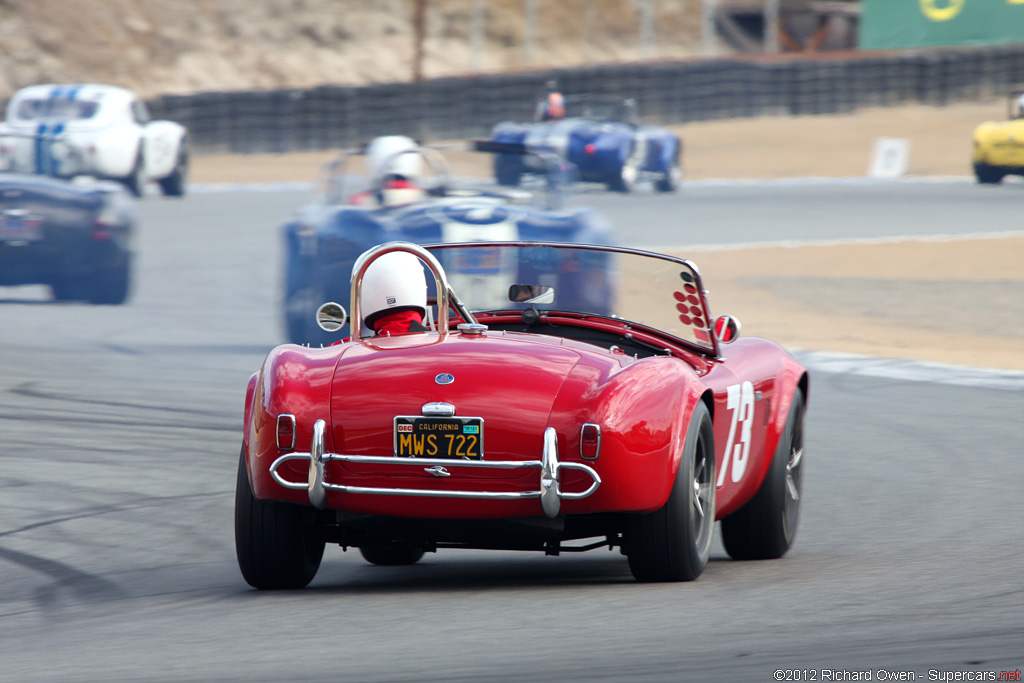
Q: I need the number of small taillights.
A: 2